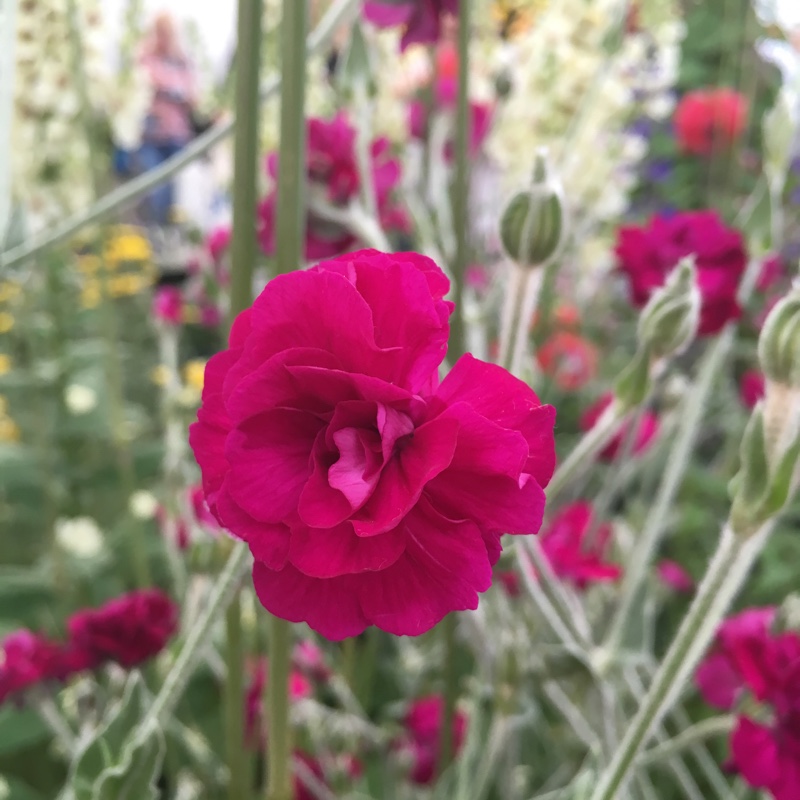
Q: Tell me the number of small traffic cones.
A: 0